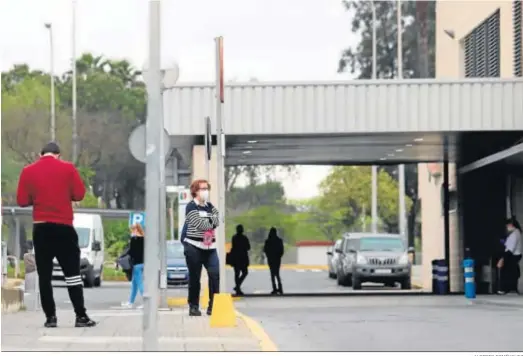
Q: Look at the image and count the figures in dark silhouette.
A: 2